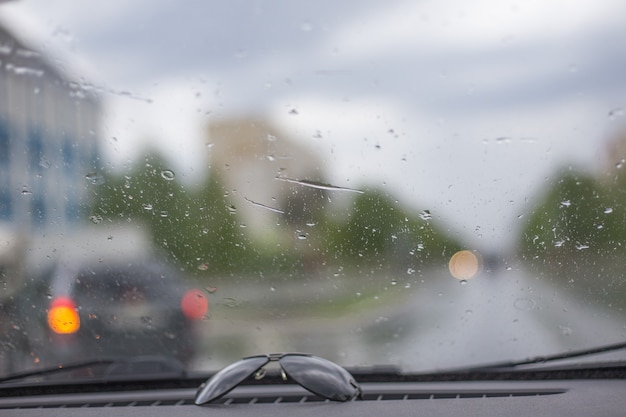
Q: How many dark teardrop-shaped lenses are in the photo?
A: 2